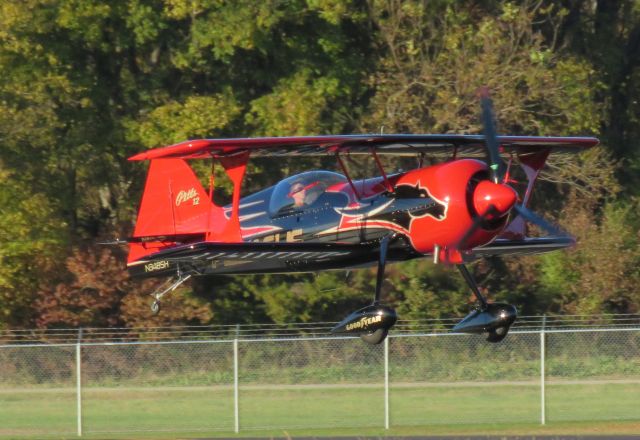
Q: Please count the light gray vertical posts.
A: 4